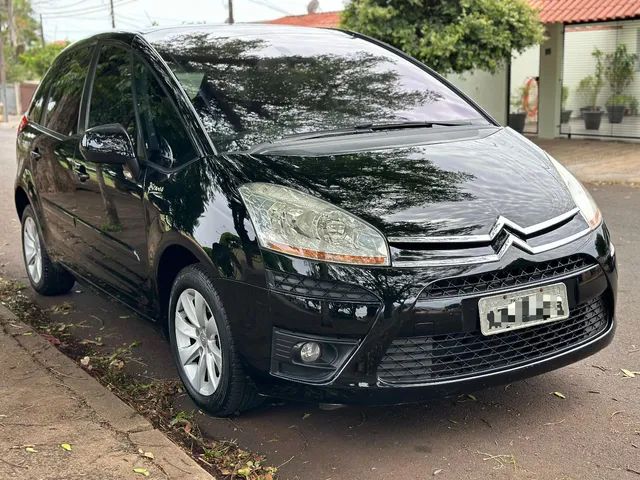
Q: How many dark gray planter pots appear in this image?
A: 4